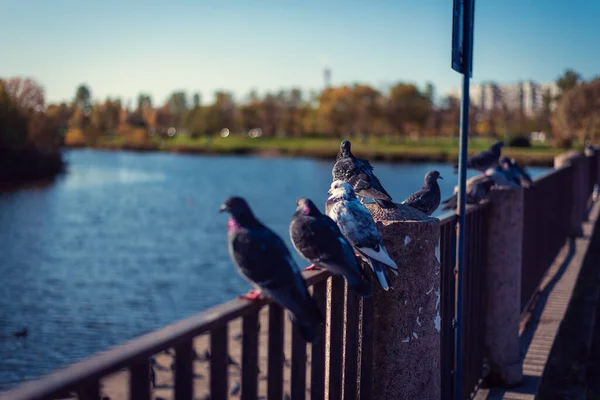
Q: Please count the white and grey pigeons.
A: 1